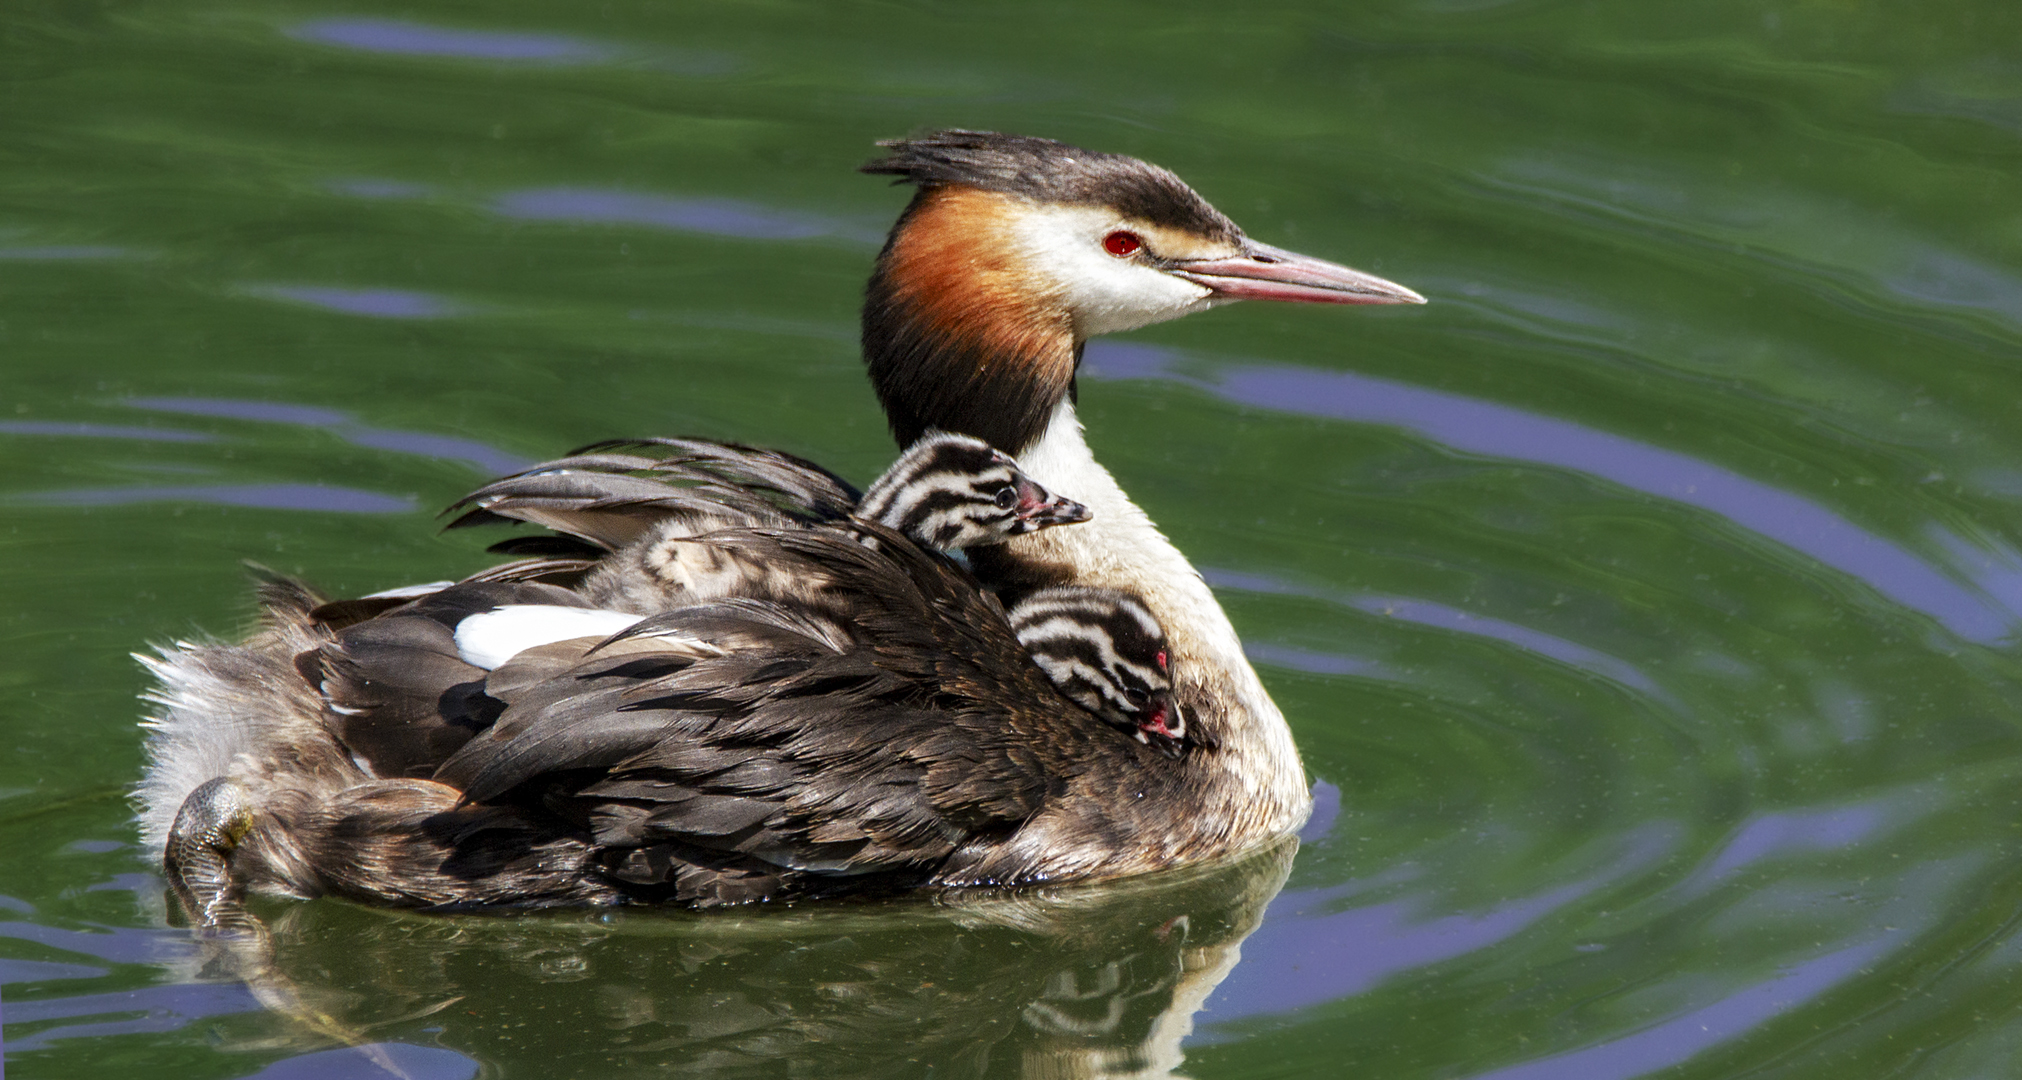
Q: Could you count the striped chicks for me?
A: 2